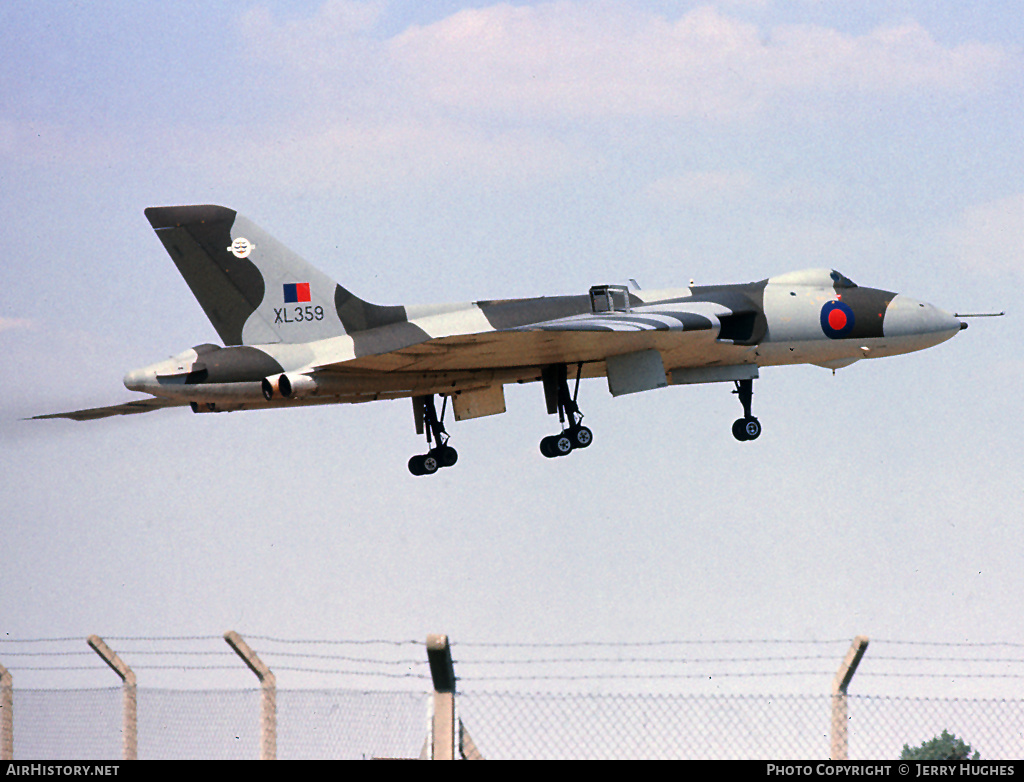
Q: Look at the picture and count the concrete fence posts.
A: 5